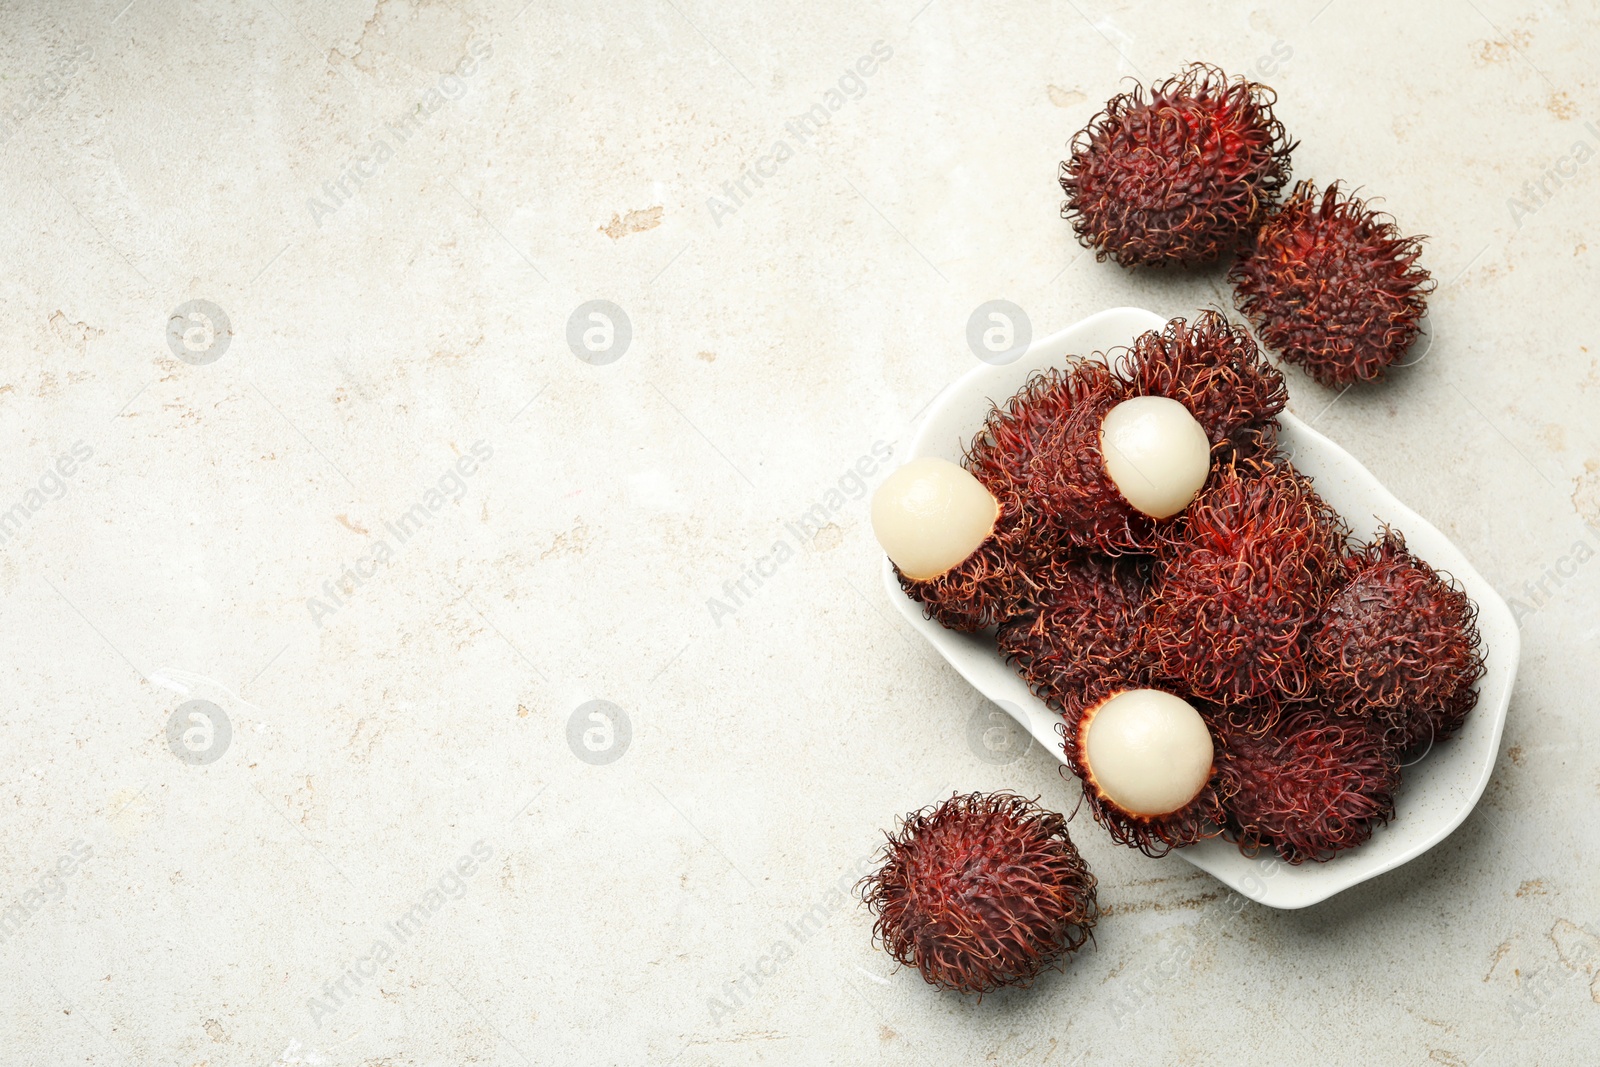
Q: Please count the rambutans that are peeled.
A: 3